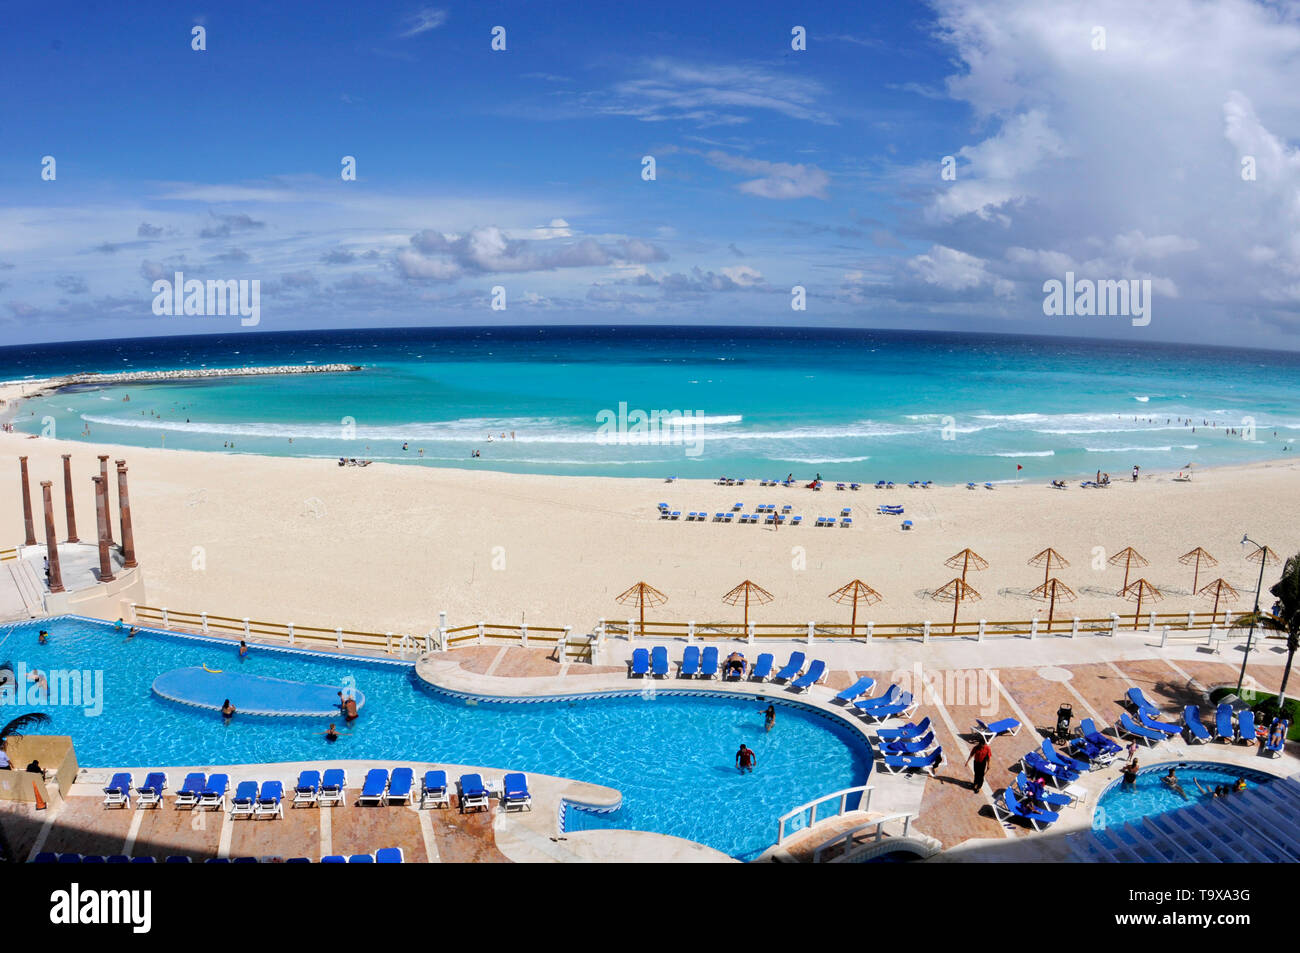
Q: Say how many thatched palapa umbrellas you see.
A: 12